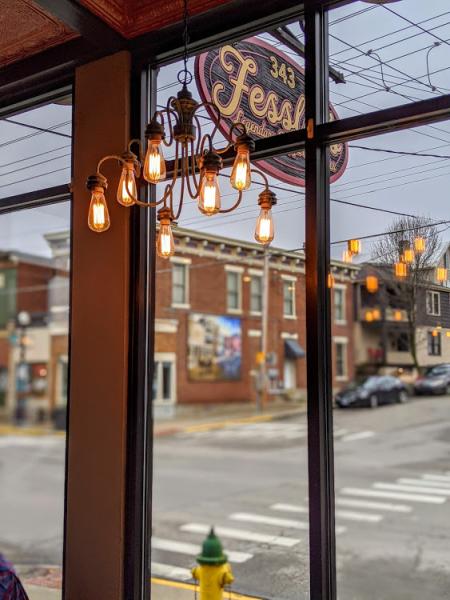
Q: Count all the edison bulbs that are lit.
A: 7